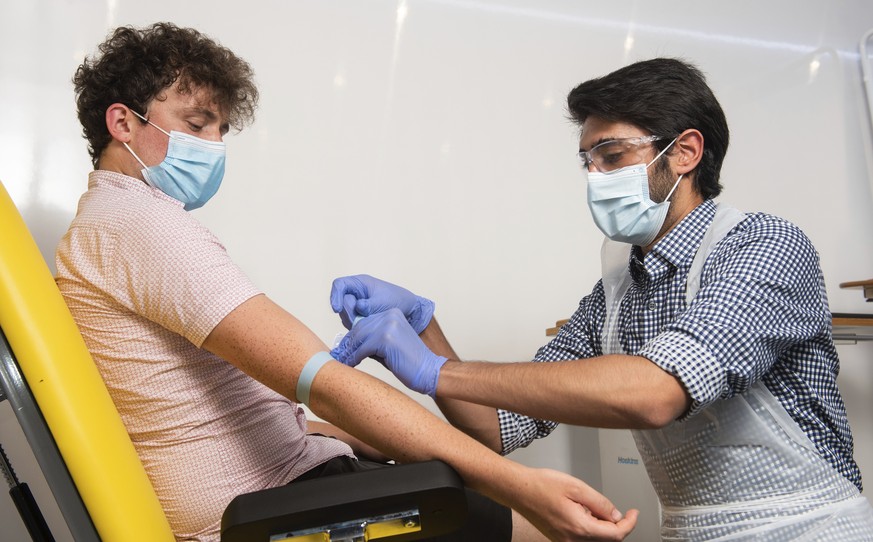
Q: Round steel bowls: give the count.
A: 0